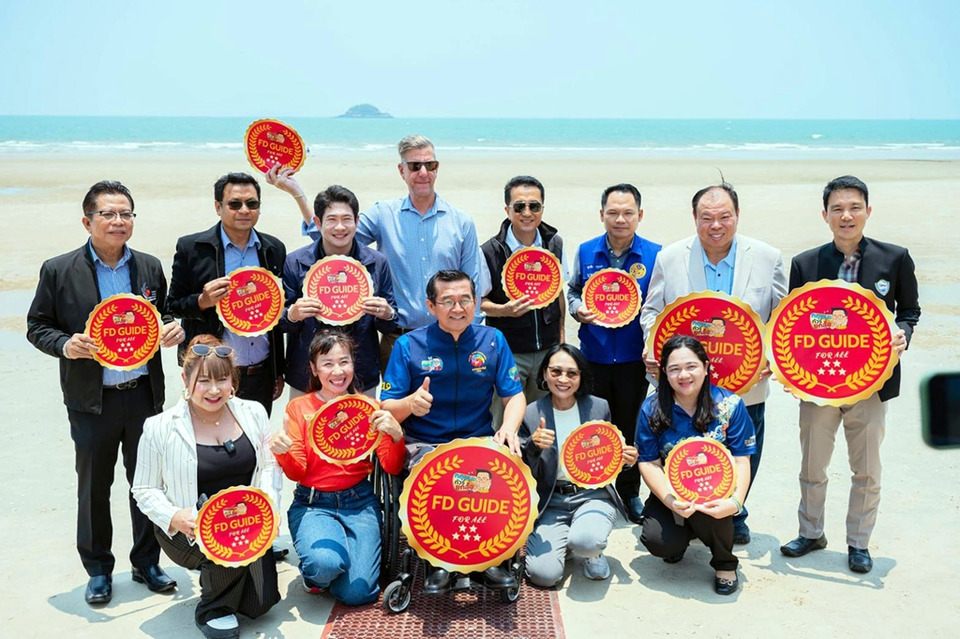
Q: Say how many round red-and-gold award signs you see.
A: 13